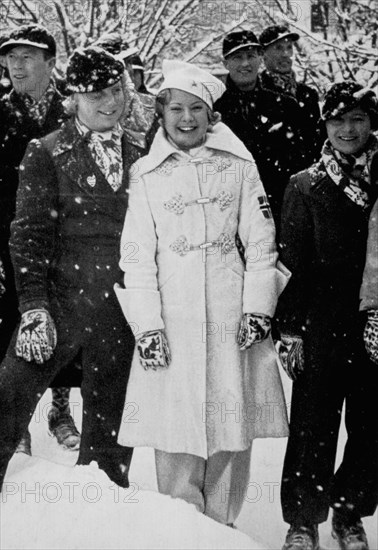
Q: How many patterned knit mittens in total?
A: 5